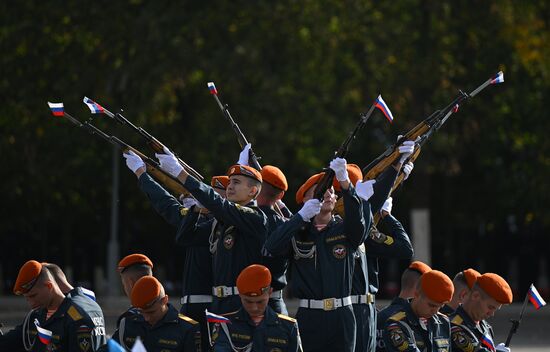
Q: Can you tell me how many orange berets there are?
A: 13